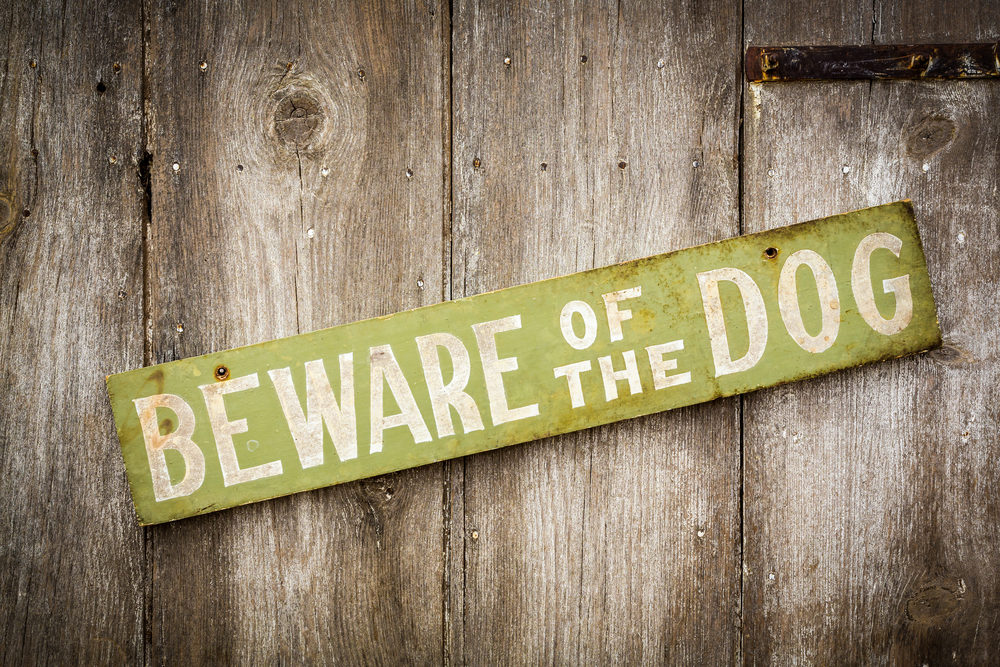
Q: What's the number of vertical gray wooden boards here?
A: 4